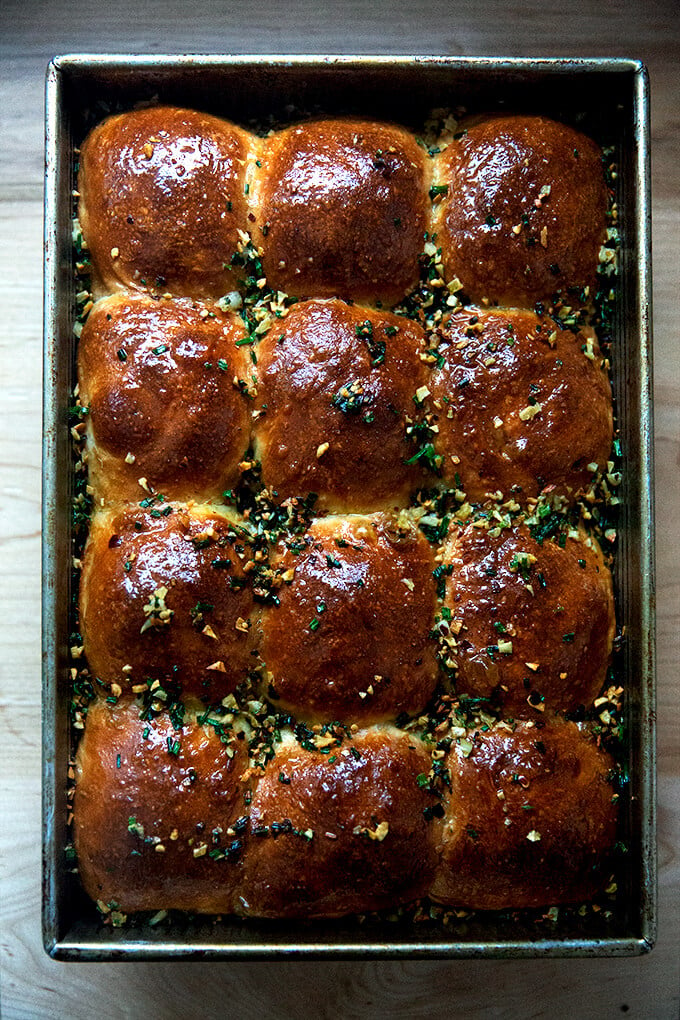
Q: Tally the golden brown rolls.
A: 12